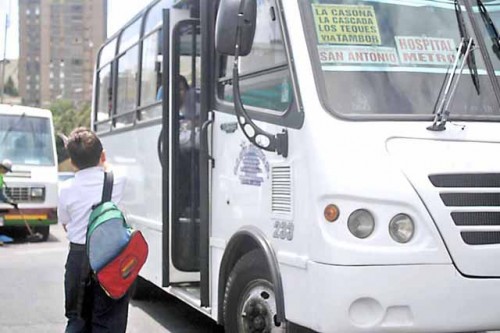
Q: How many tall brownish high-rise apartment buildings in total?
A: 1